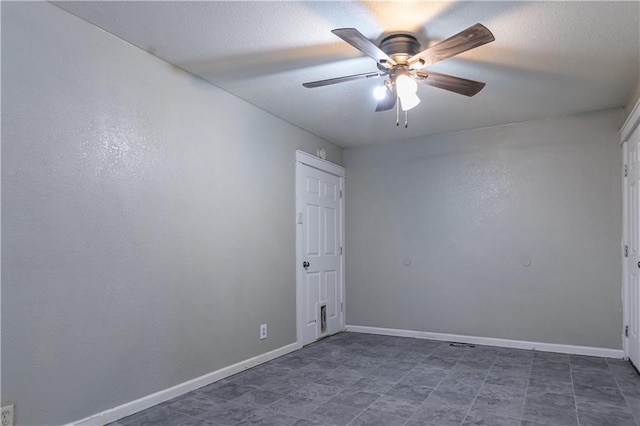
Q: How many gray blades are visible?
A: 5